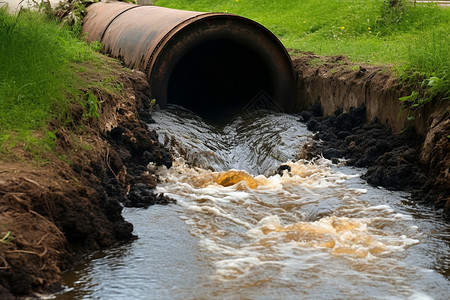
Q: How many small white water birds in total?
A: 0